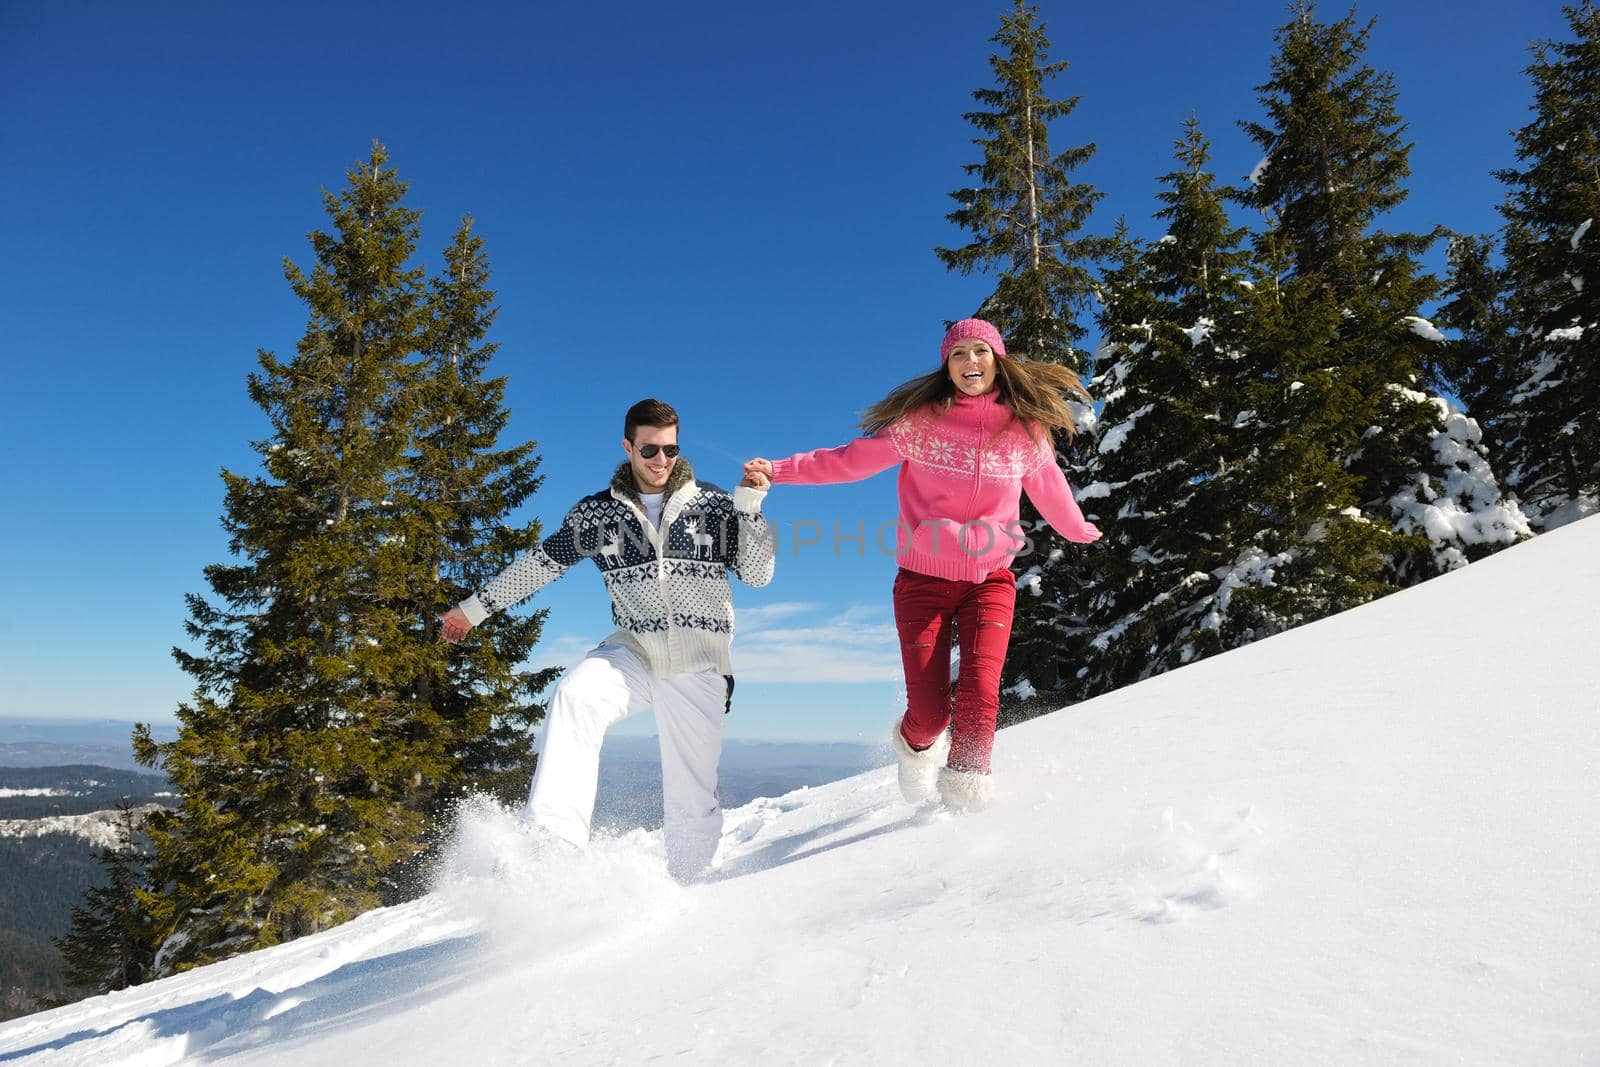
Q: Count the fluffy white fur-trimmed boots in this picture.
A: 2